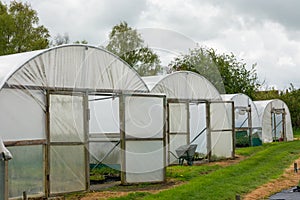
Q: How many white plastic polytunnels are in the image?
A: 4